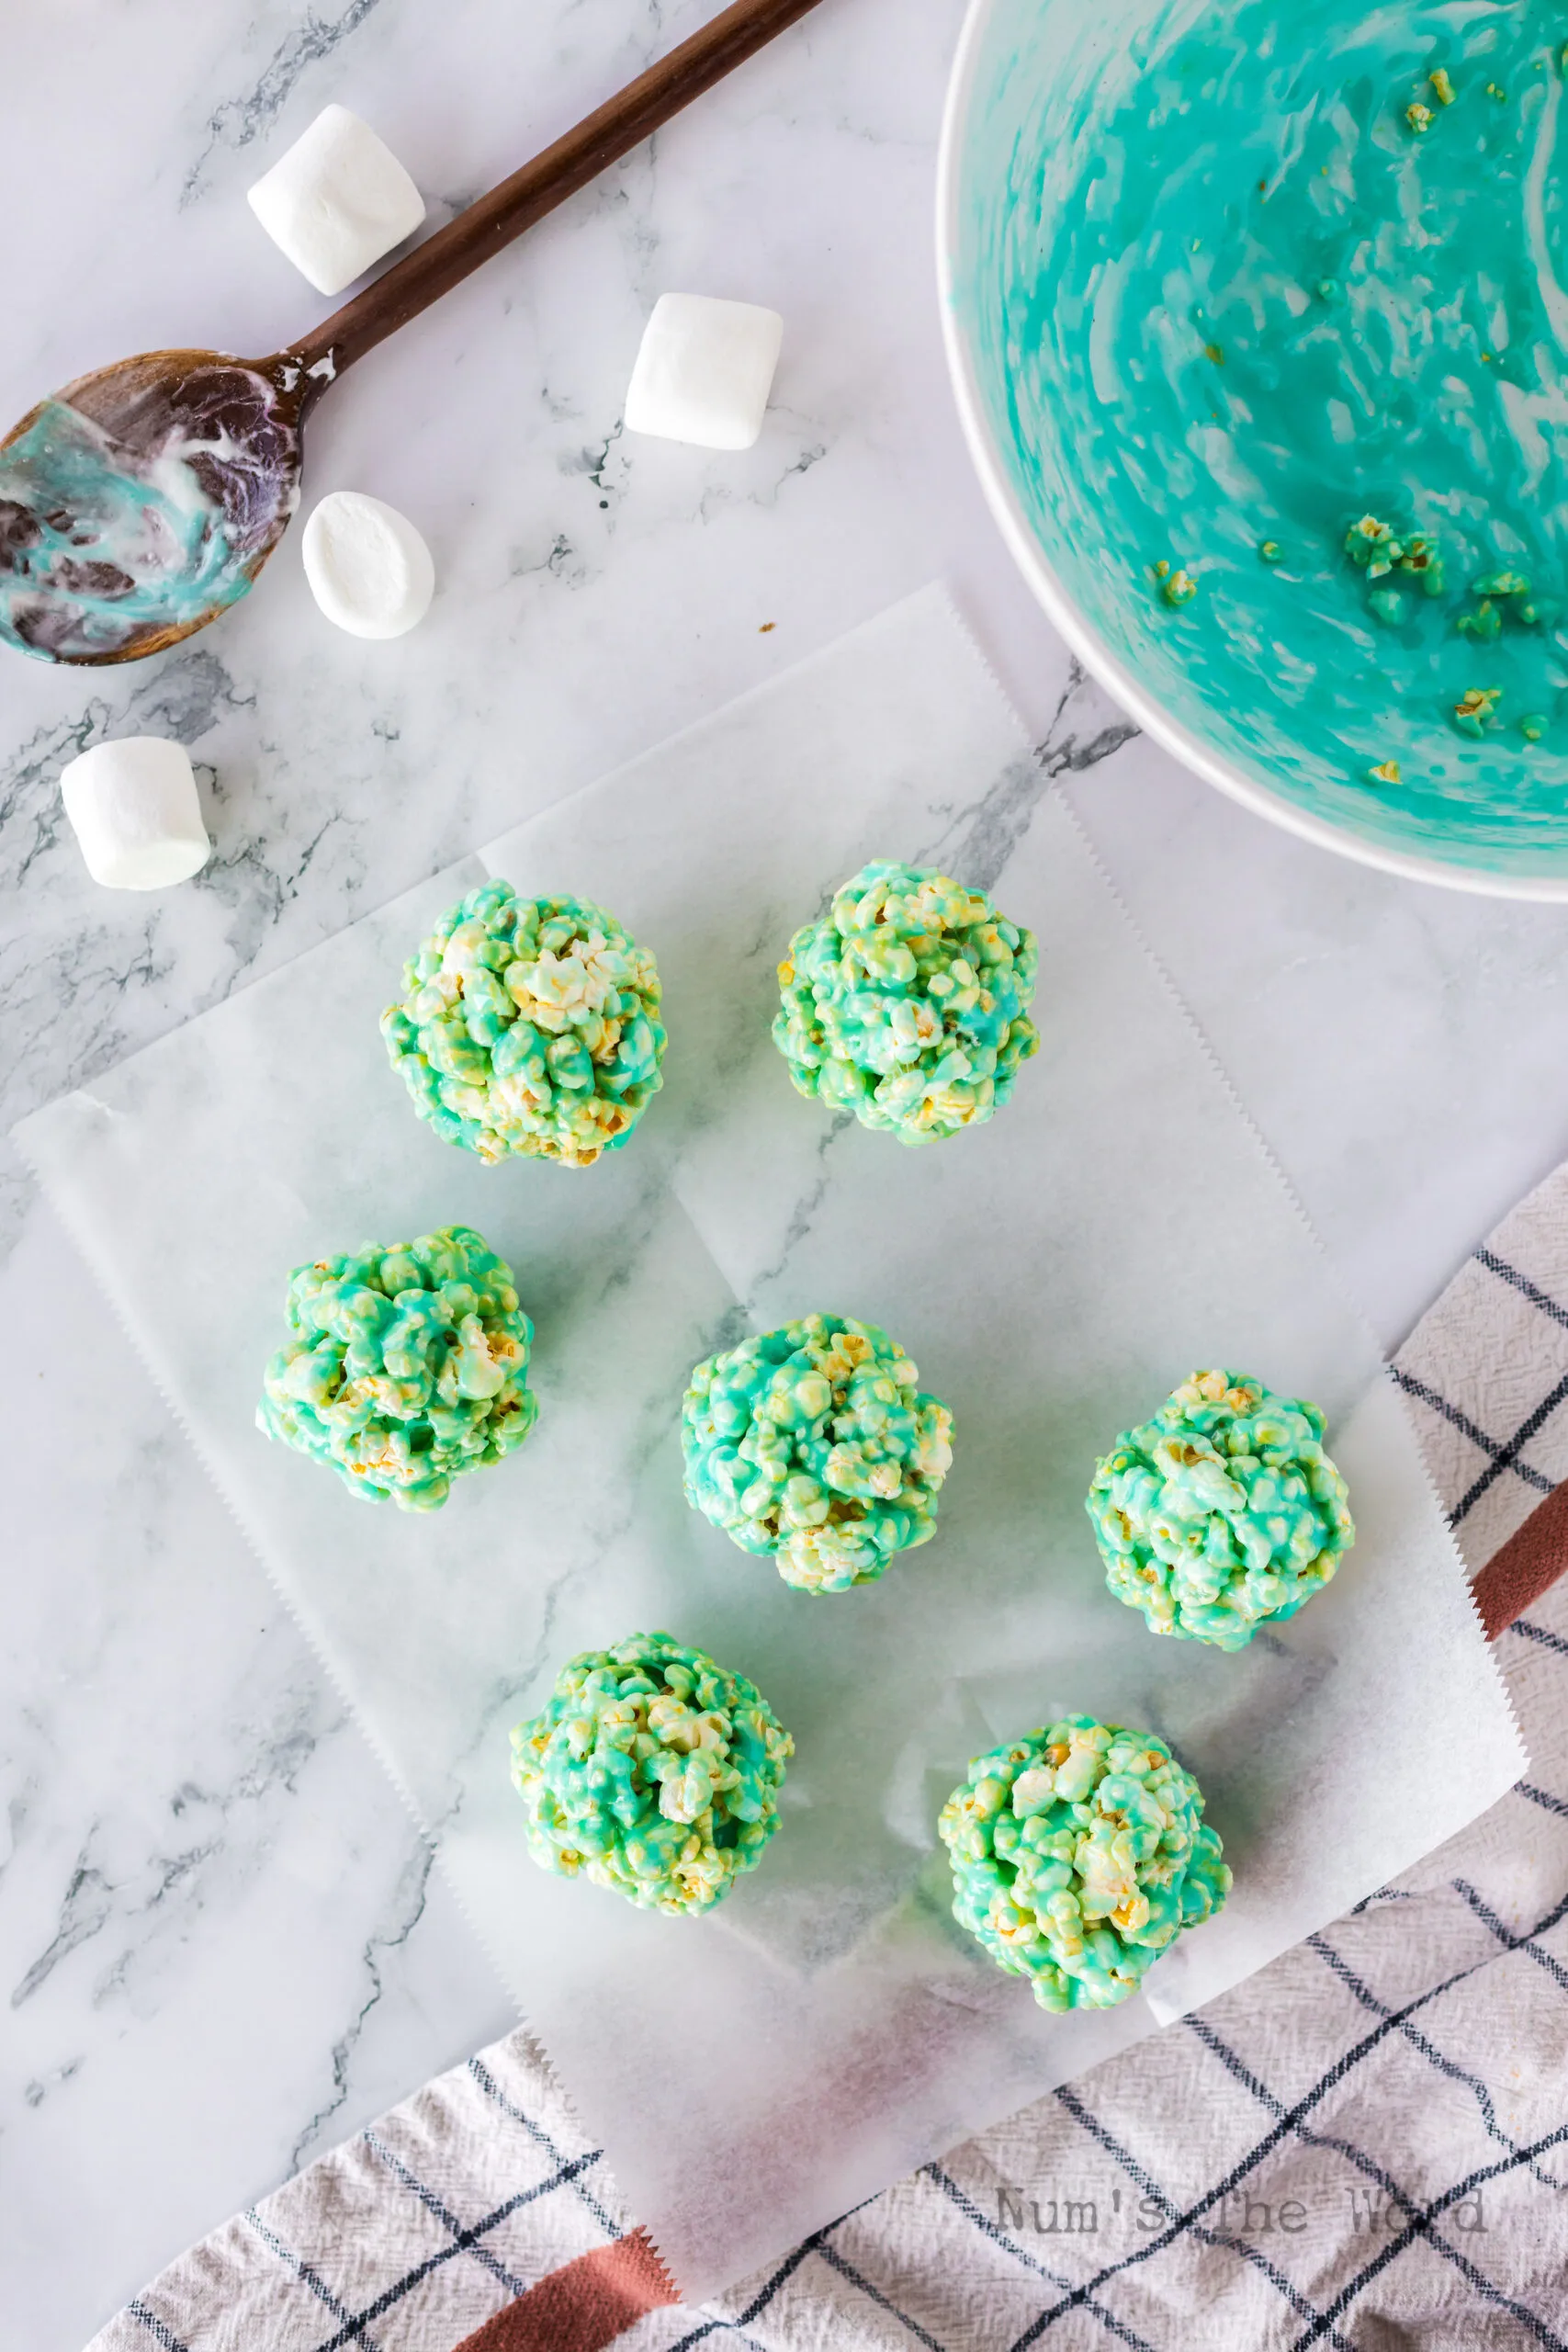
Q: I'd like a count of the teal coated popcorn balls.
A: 7